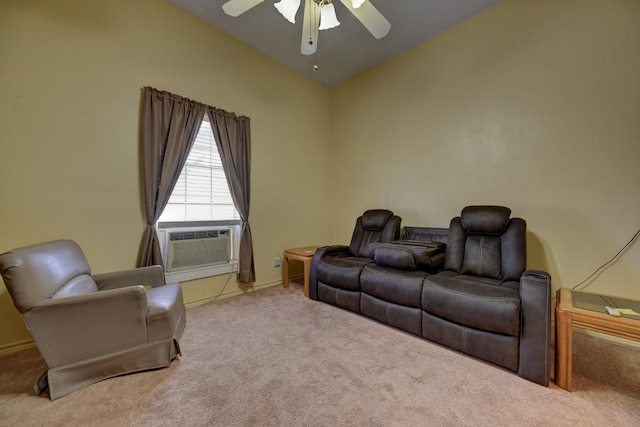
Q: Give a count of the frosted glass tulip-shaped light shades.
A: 3